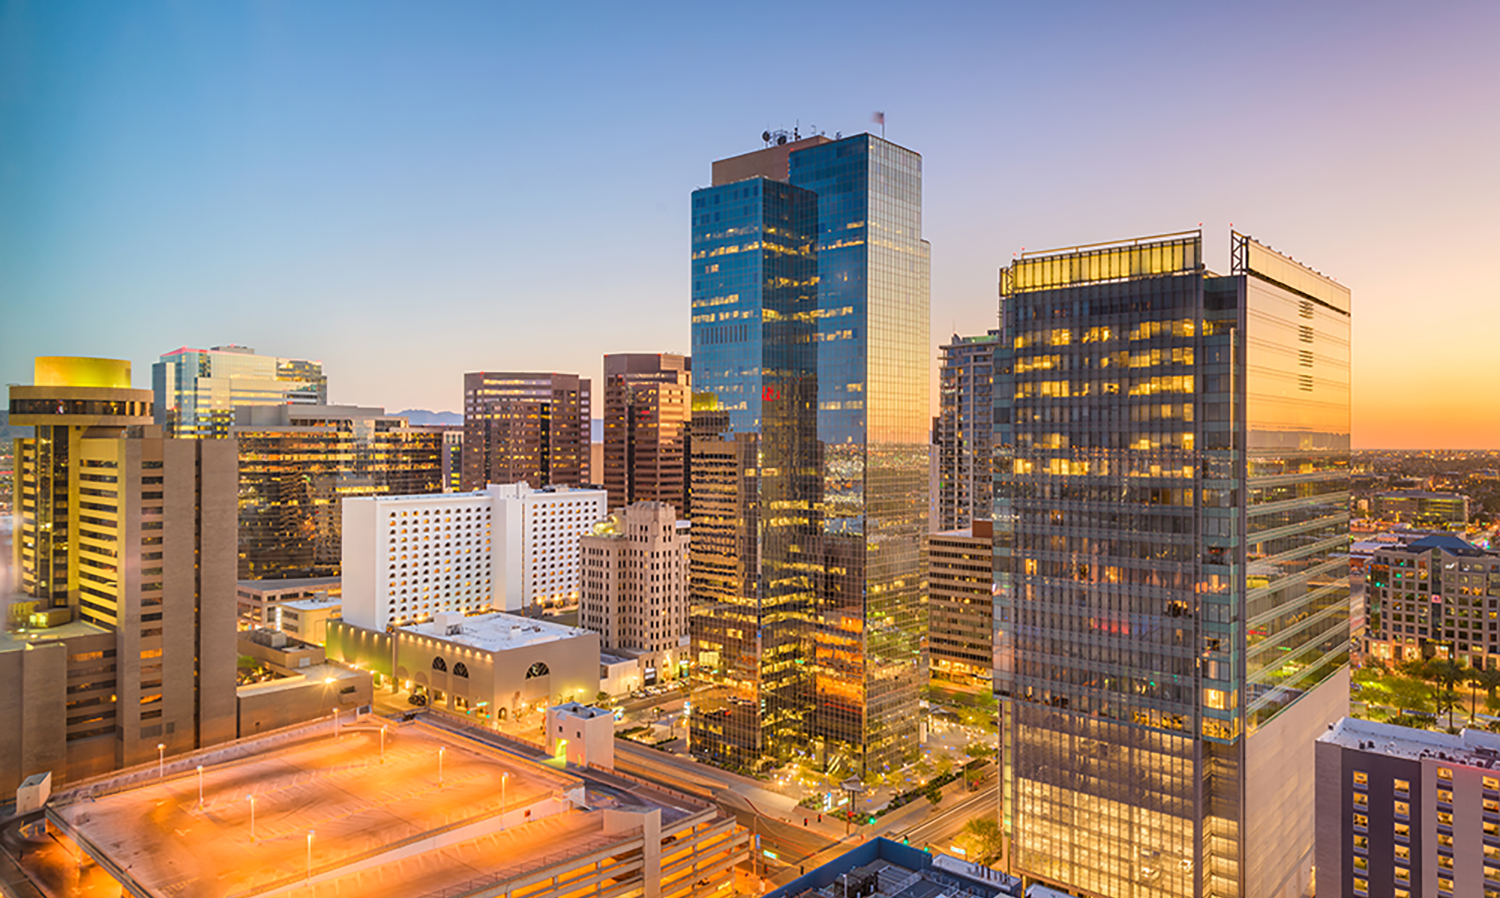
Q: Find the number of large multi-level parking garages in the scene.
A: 1